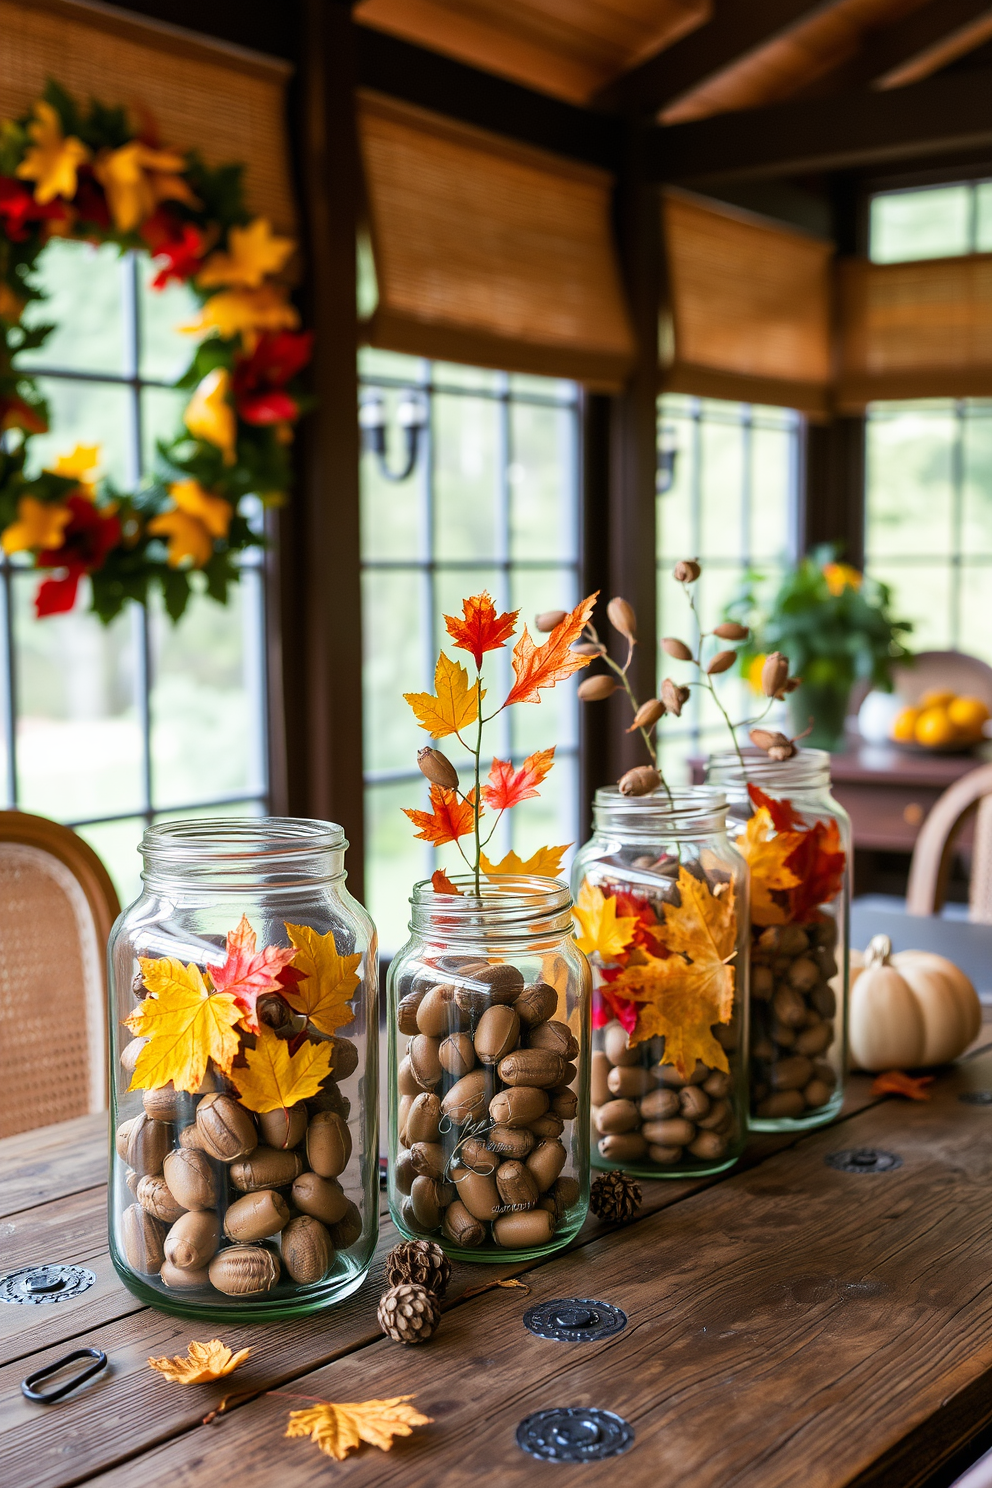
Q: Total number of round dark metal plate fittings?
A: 5